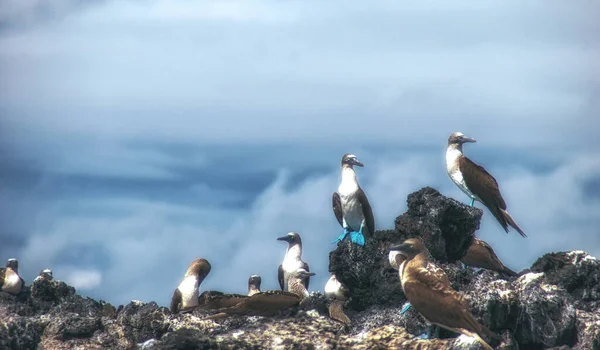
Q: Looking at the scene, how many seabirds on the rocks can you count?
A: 11